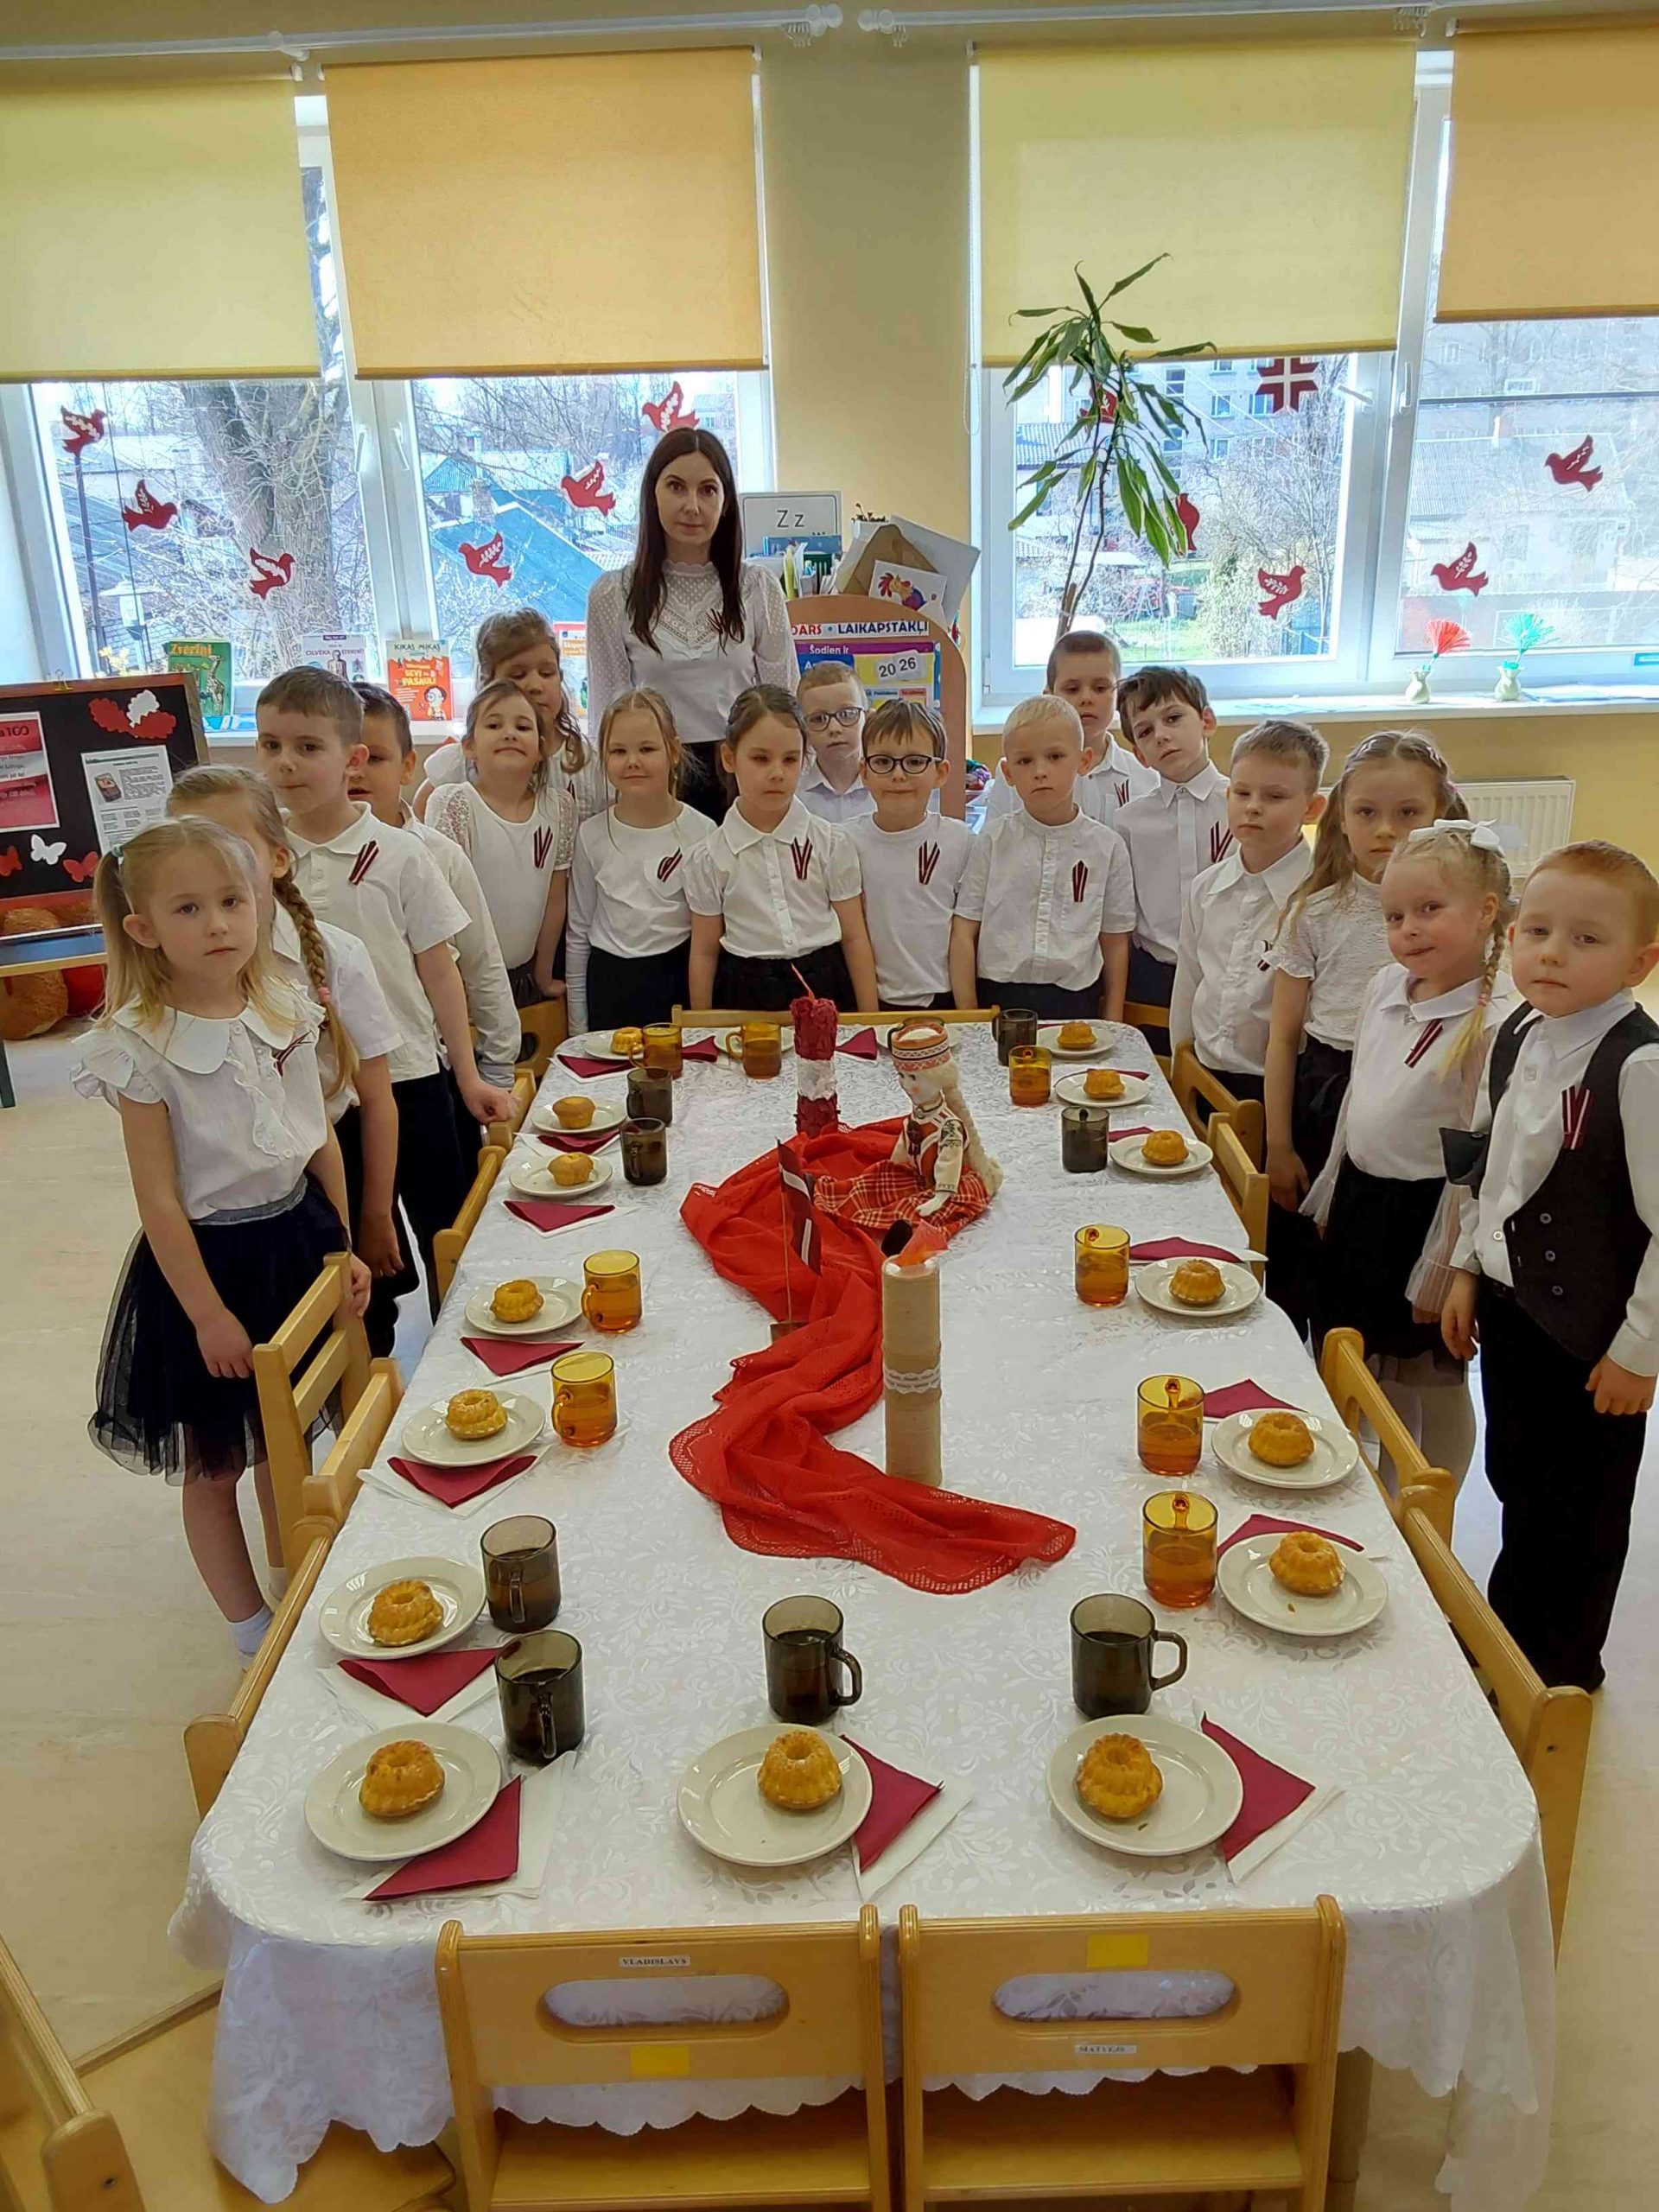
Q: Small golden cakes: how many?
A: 15